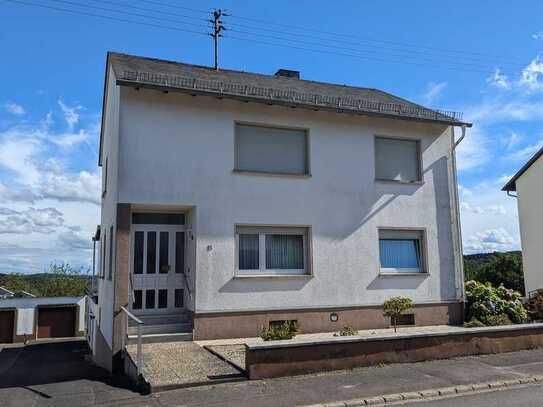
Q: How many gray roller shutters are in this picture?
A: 2